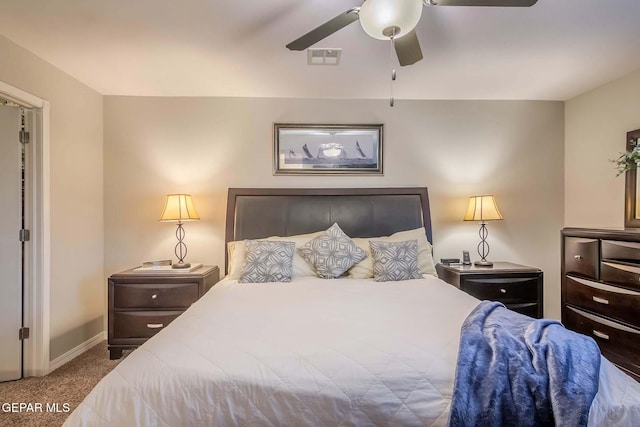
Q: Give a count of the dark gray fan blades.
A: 3